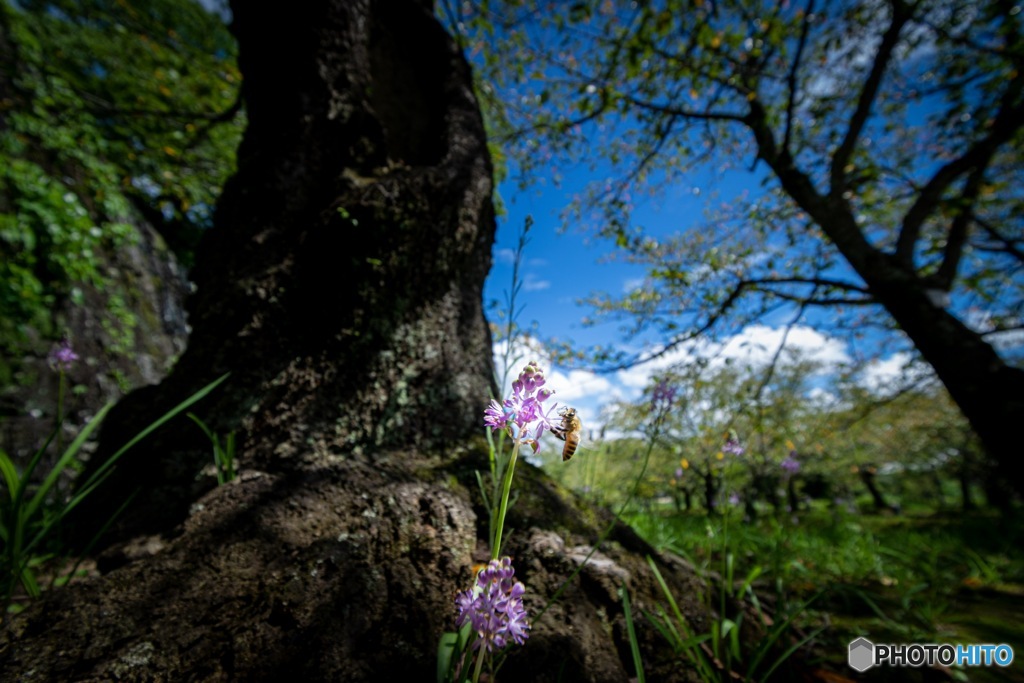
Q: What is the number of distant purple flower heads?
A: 4